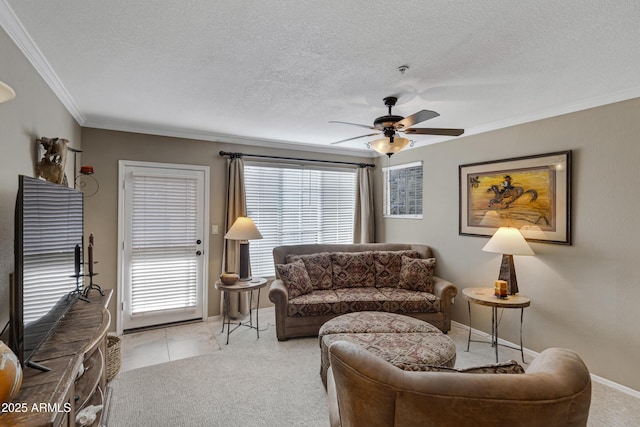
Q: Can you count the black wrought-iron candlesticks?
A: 2